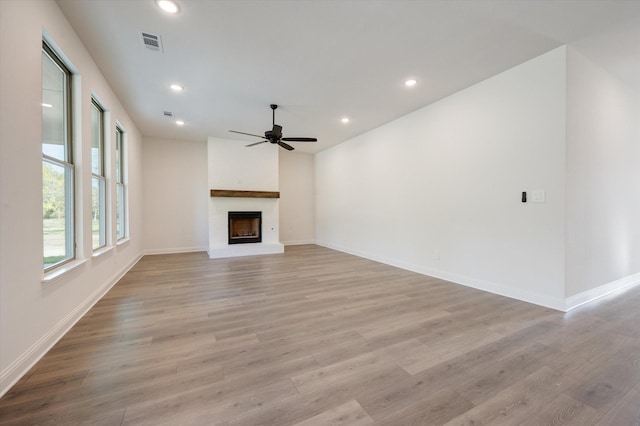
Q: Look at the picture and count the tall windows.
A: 3